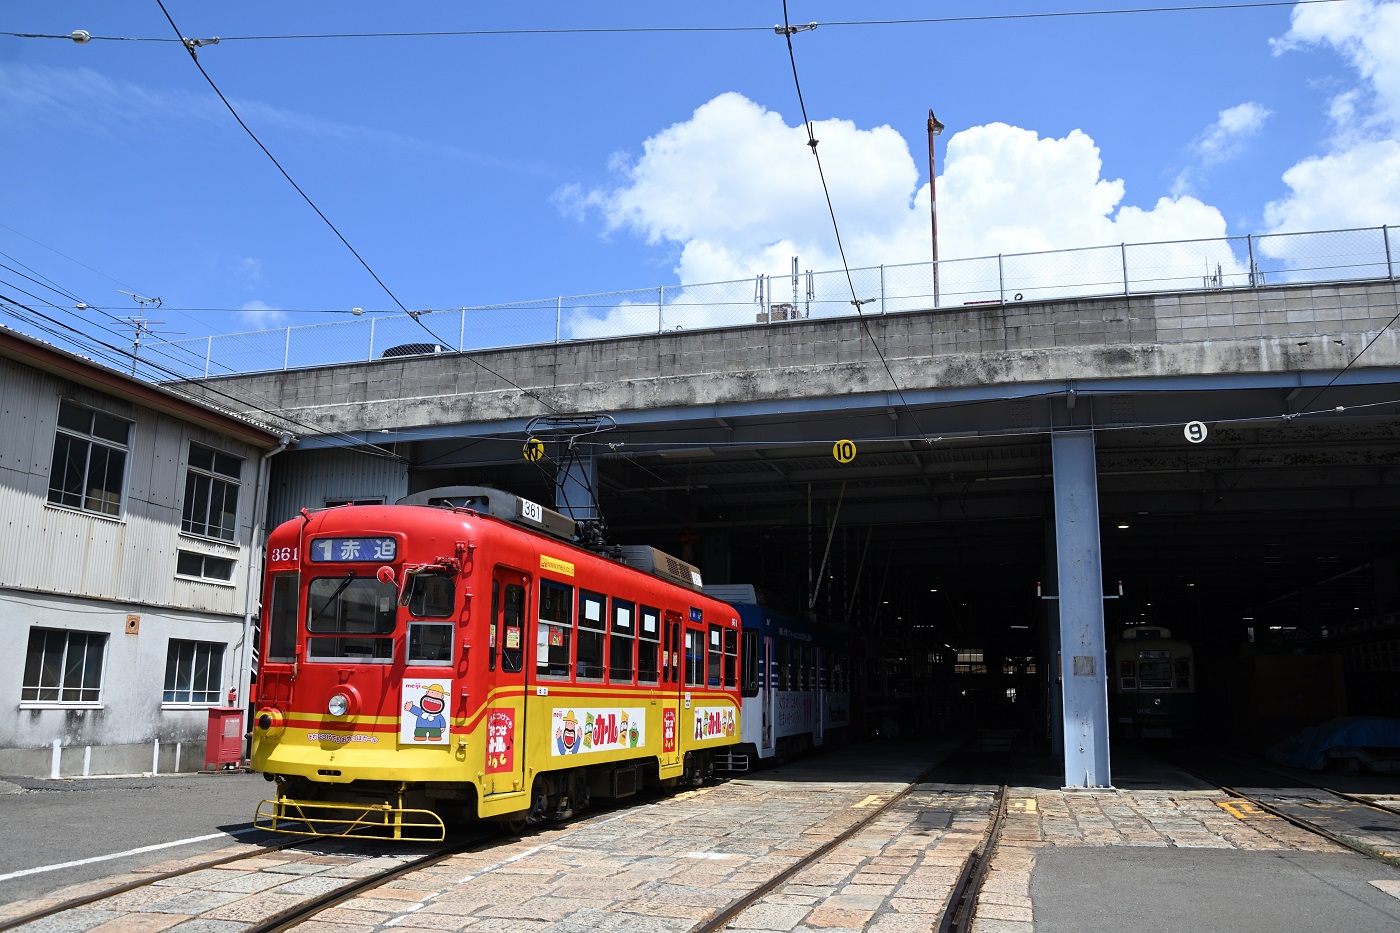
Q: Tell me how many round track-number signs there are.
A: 3